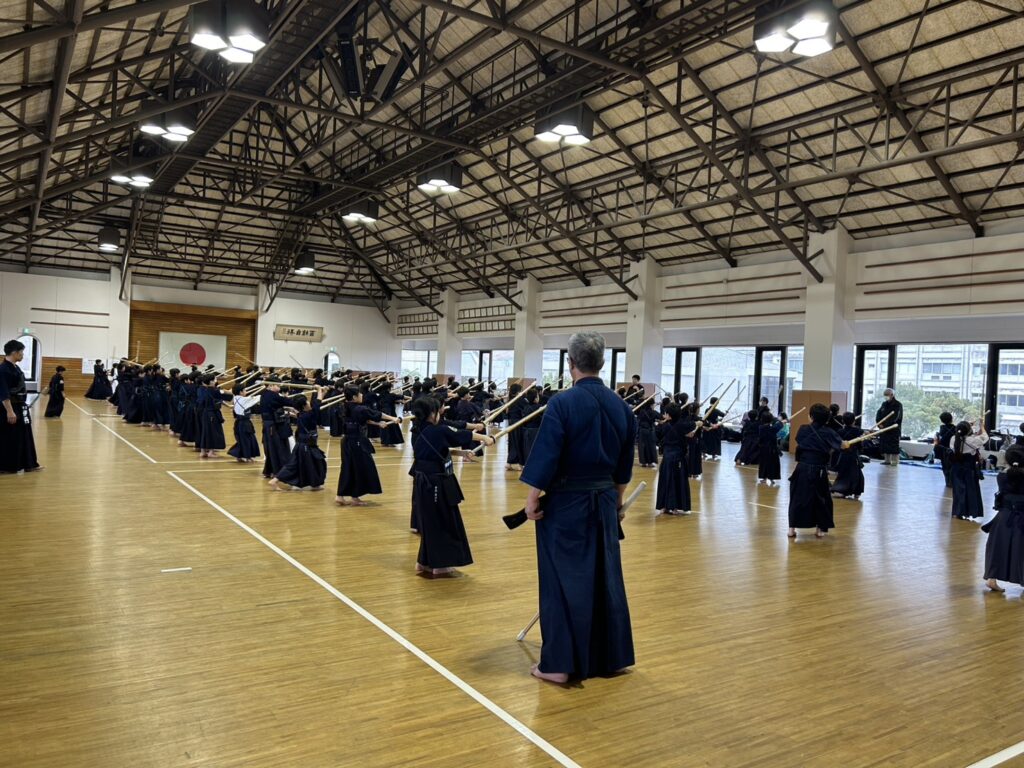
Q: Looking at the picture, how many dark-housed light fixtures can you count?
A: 9